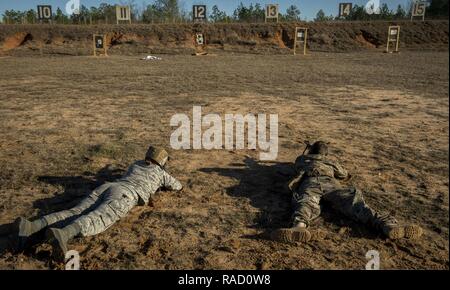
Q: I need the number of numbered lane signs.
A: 6